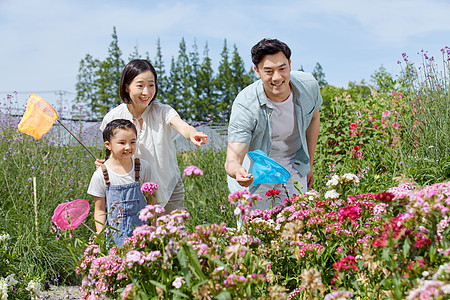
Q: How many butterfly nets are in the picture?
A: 3